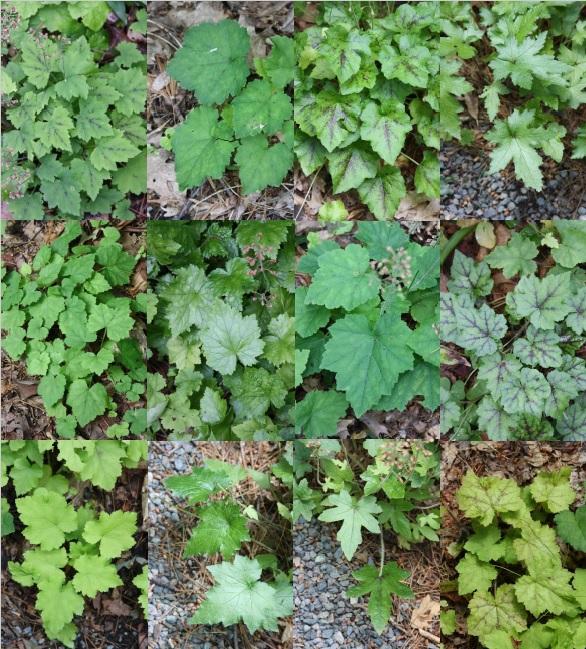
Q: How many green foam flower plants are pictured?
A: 12